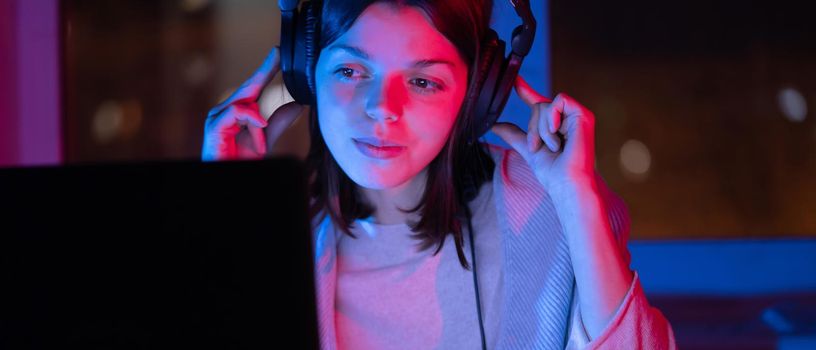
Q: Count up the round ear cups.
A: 2